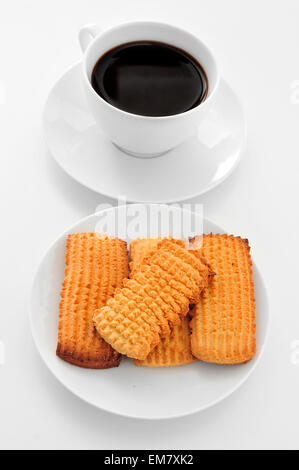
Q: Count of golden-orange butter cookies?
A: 4